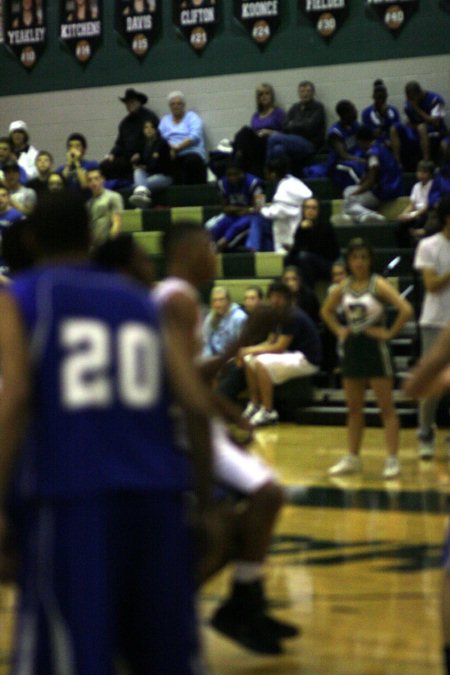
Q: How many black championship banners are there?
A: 7